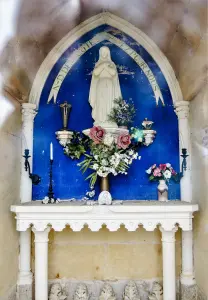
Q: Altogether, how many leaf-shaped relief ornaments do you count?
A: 5